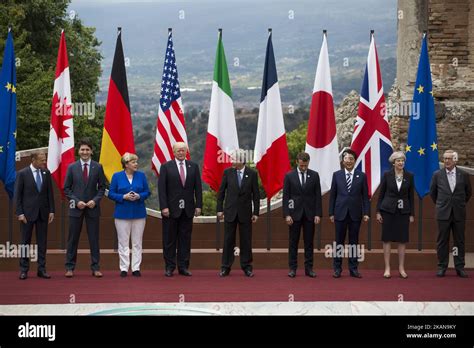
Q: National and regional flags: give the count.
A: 9